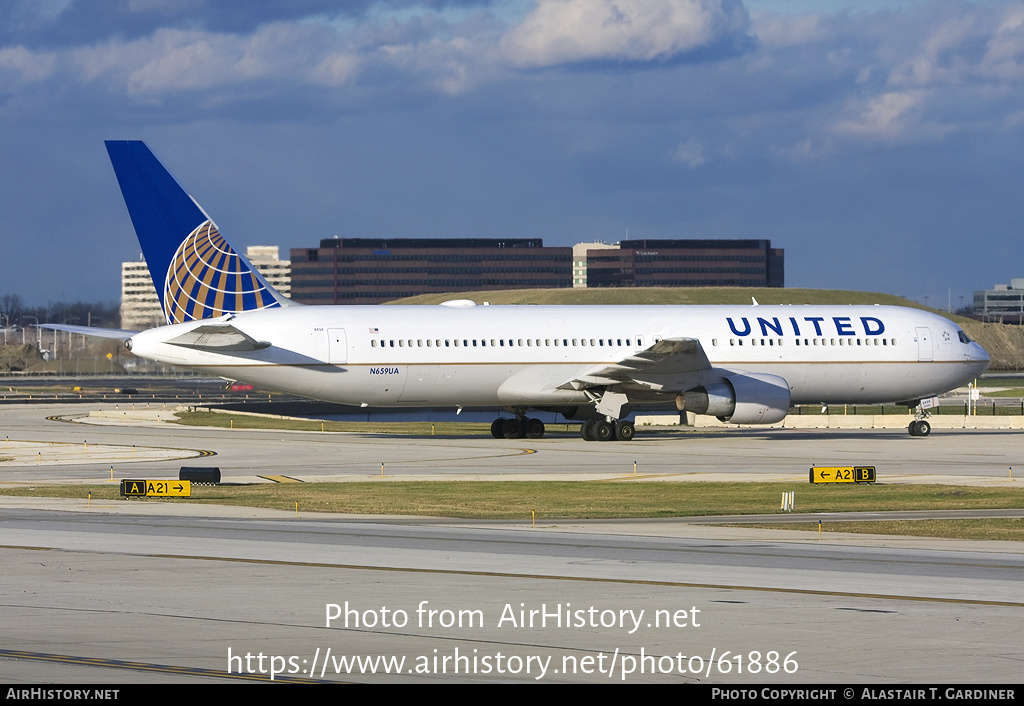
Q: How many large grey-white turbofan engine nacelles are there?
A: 1